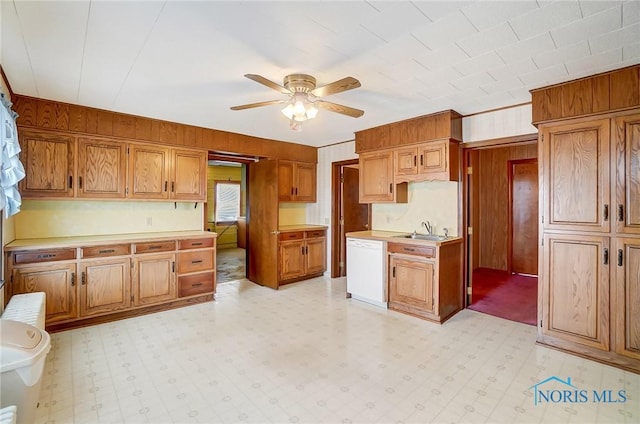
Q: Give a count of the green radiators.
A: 0